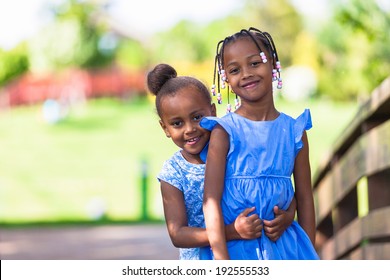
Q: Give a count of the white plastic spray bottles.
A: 0